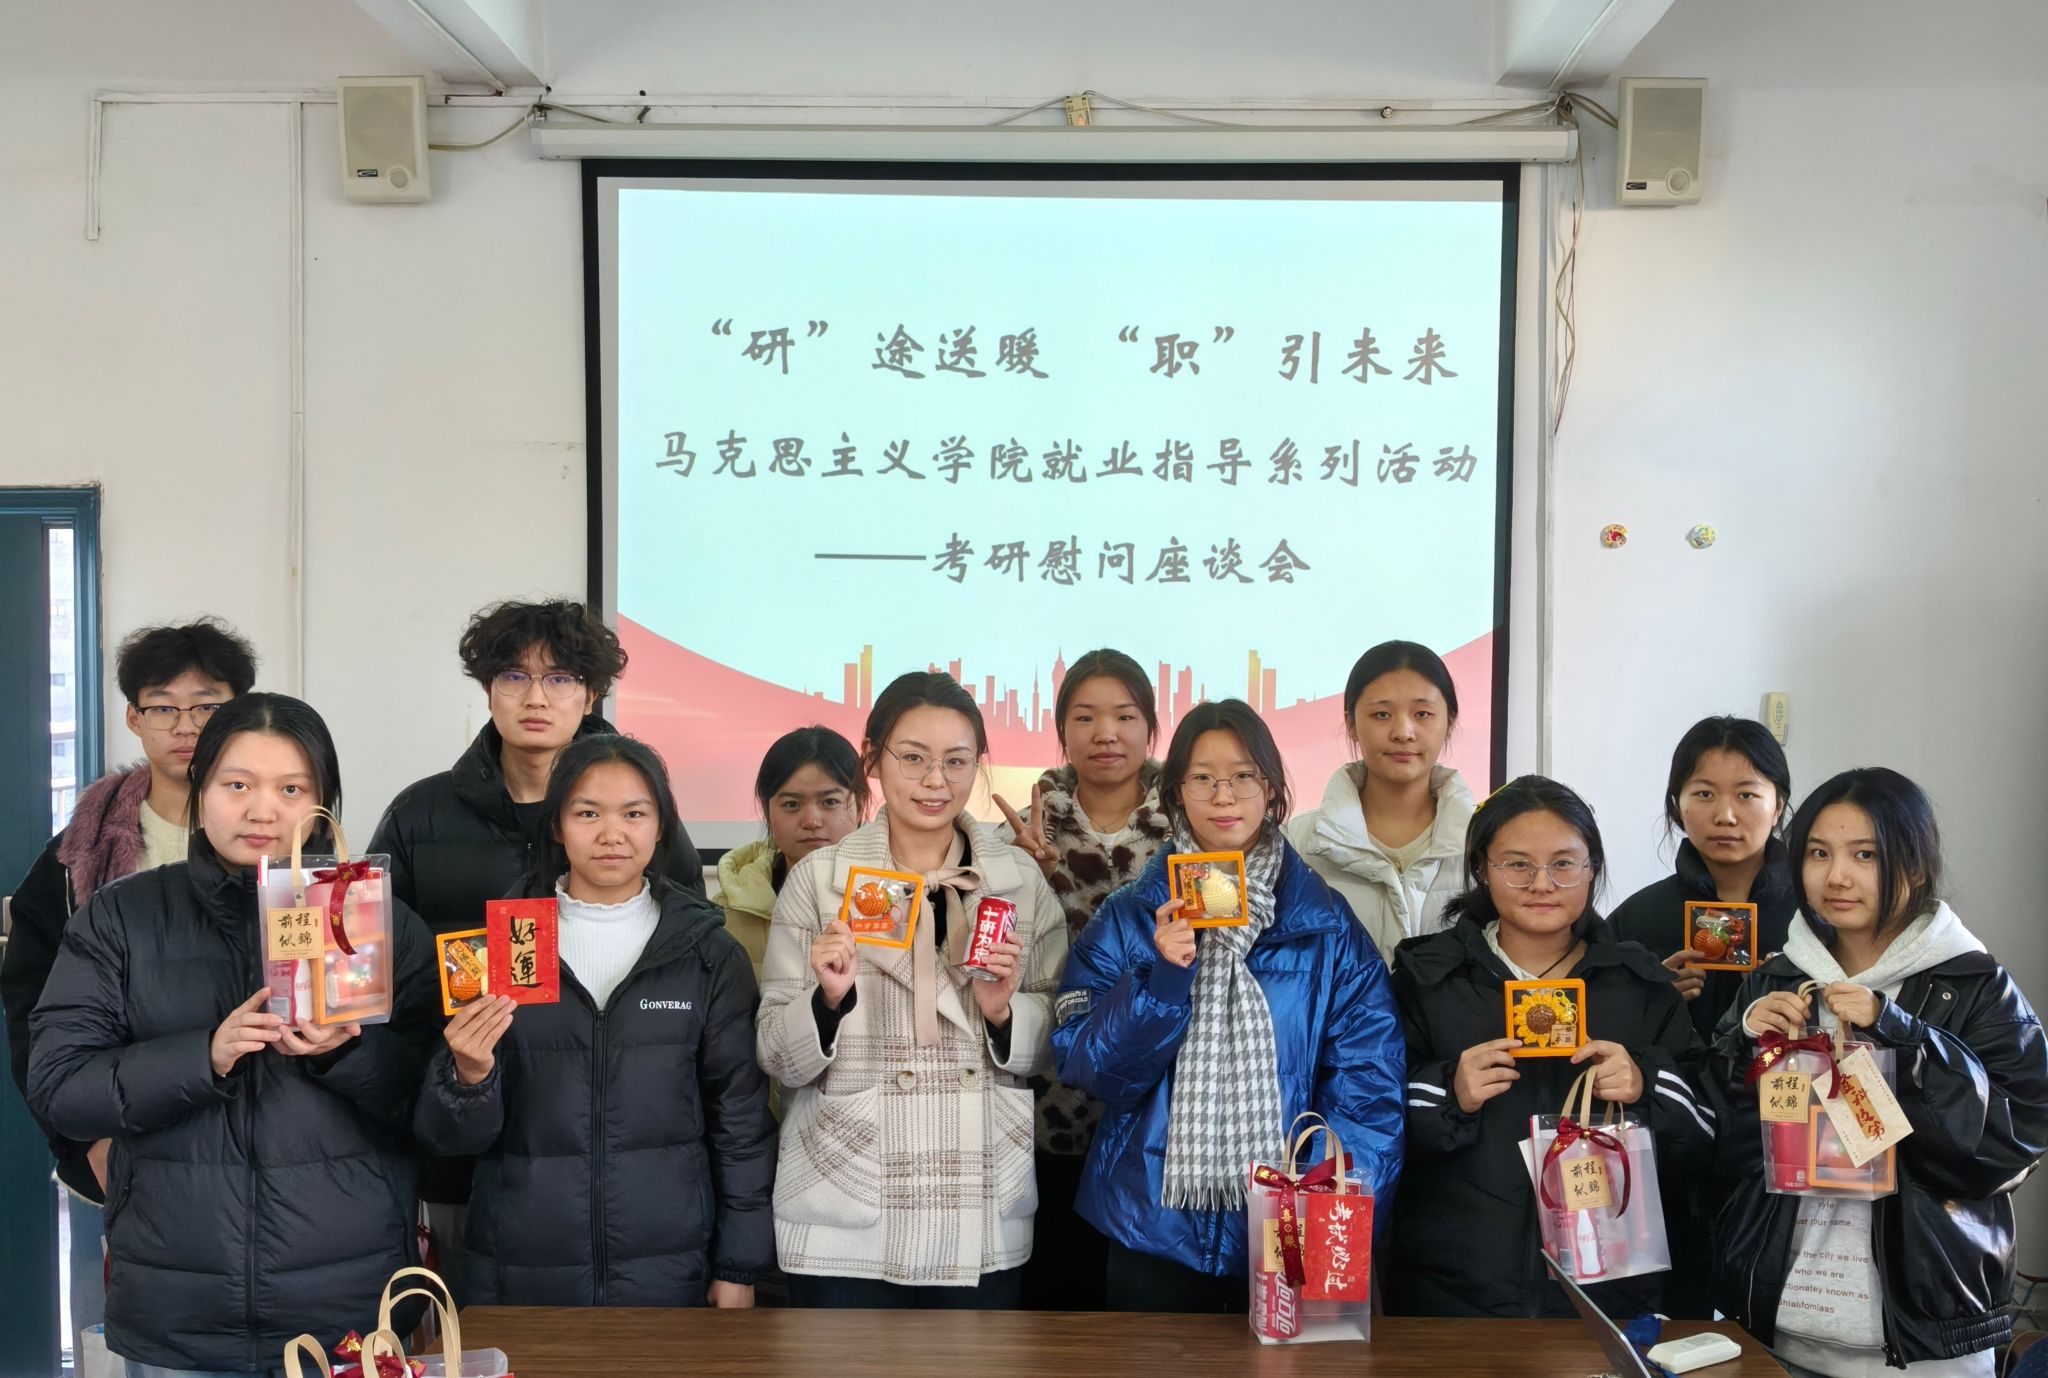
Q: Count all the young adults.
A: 12